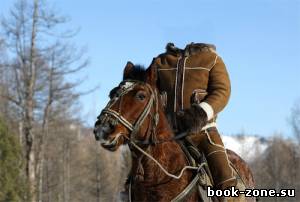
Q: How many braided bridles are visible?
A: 1